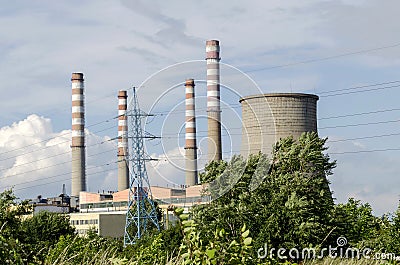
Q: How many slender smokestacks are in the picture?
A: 4